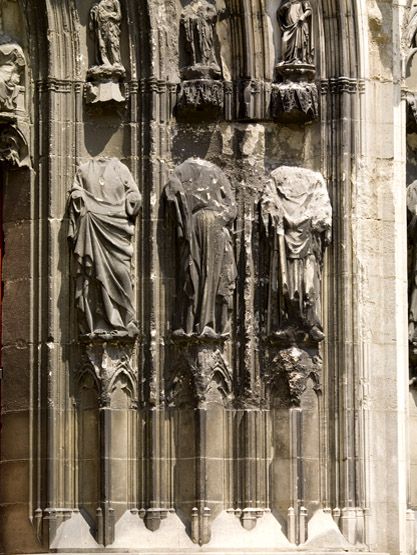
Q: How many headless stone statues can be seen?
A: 3